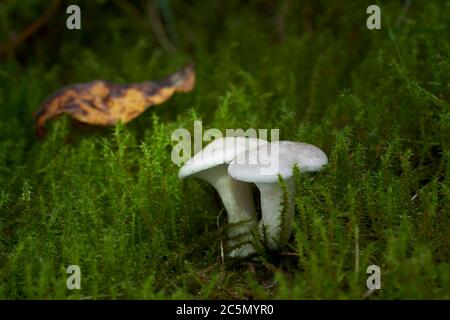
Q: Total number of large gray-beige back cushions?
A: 0